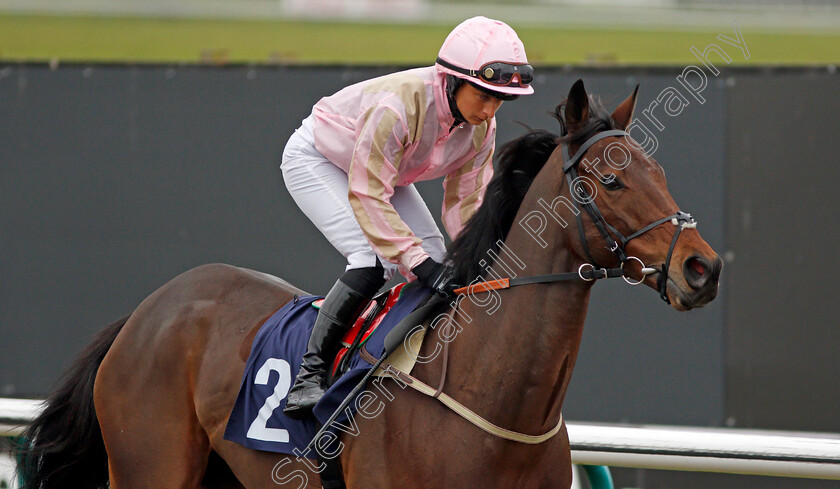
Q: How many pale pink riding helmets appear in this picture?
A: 1